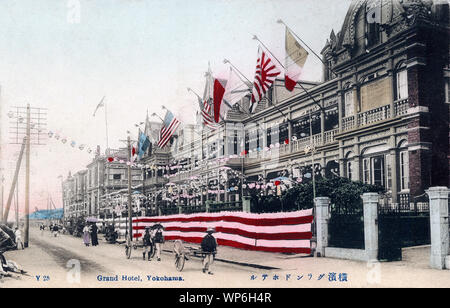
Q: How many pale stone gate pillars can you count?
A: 3